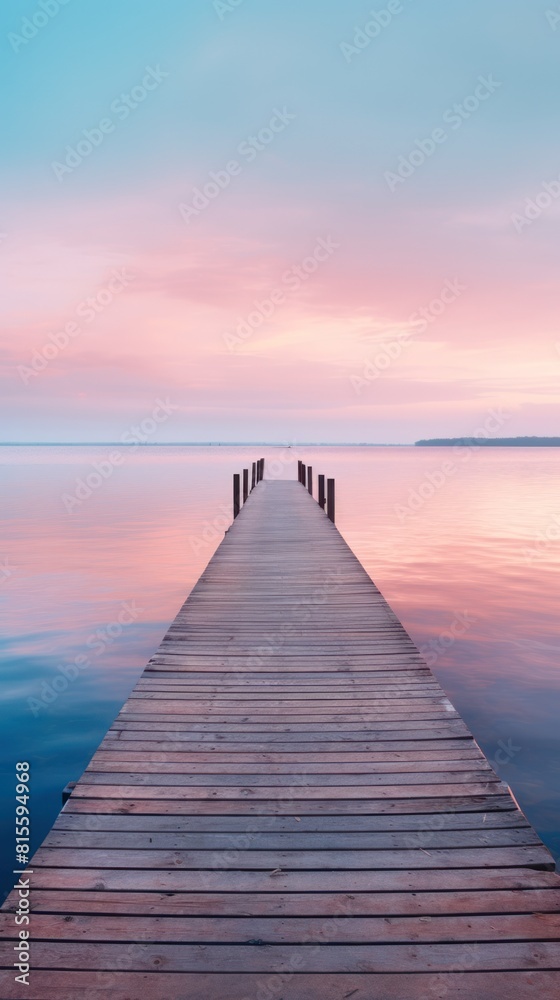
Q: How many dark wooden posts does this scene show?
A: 10